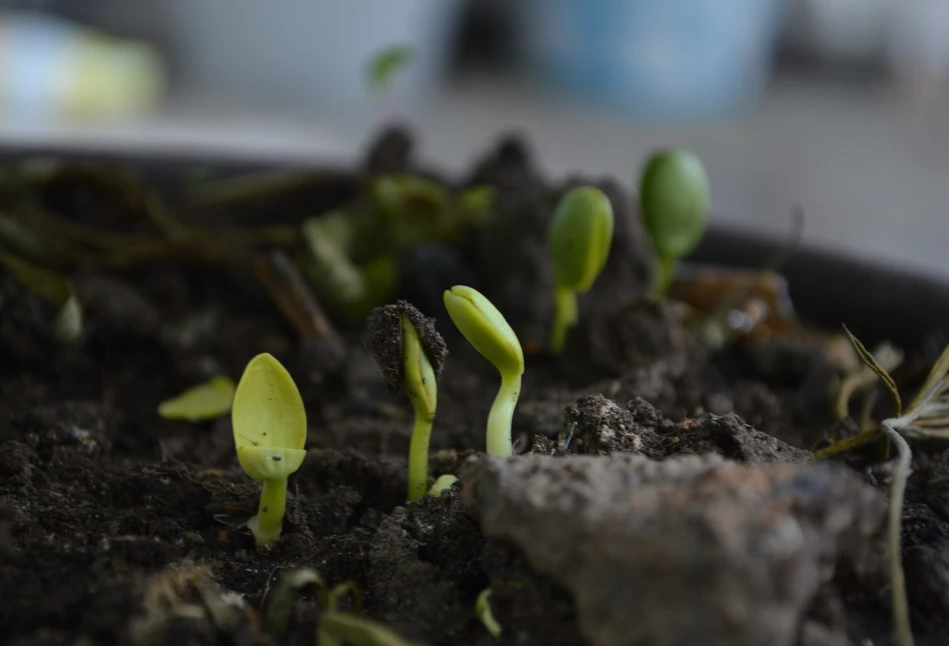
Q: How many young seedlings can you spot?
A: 5